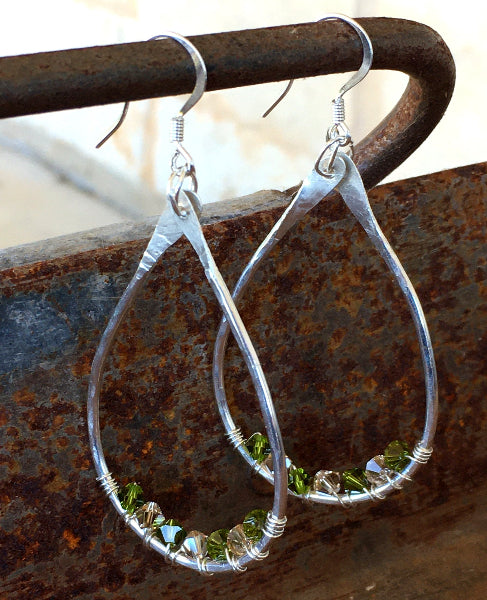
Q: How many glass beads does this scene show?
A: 14